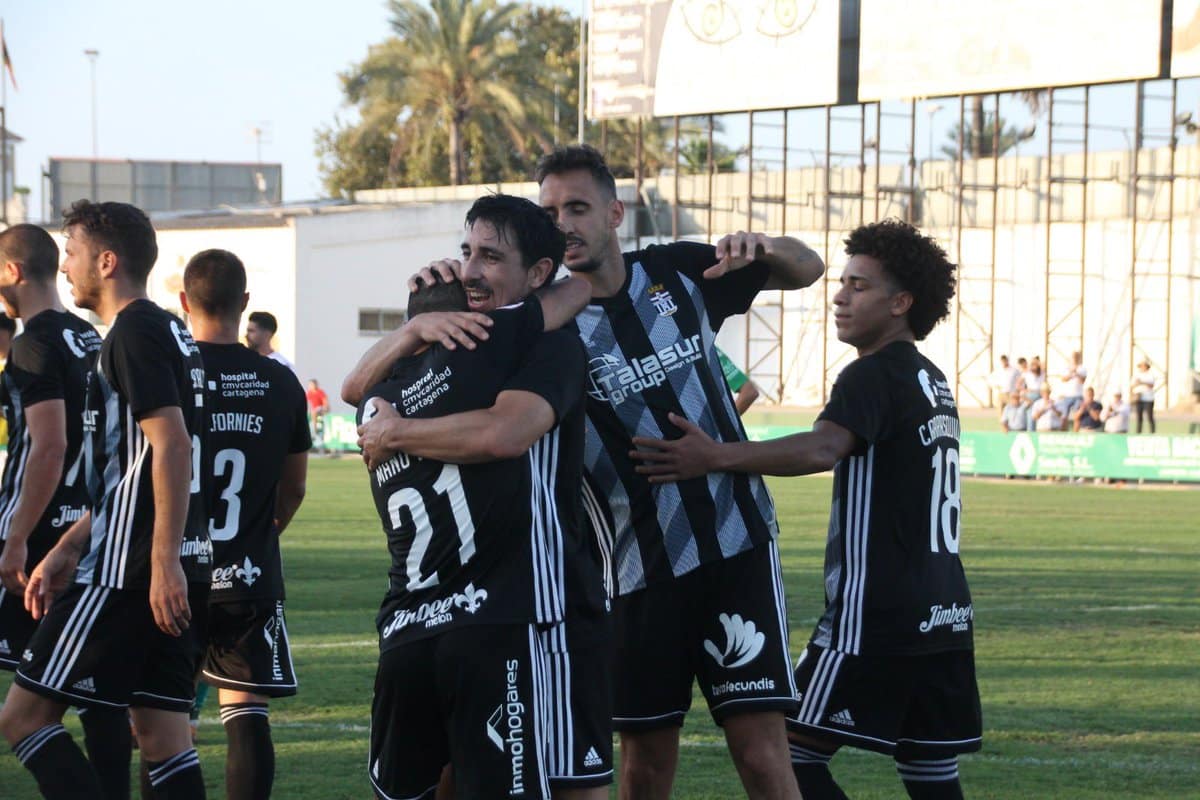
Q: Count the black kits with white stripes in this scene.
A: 7